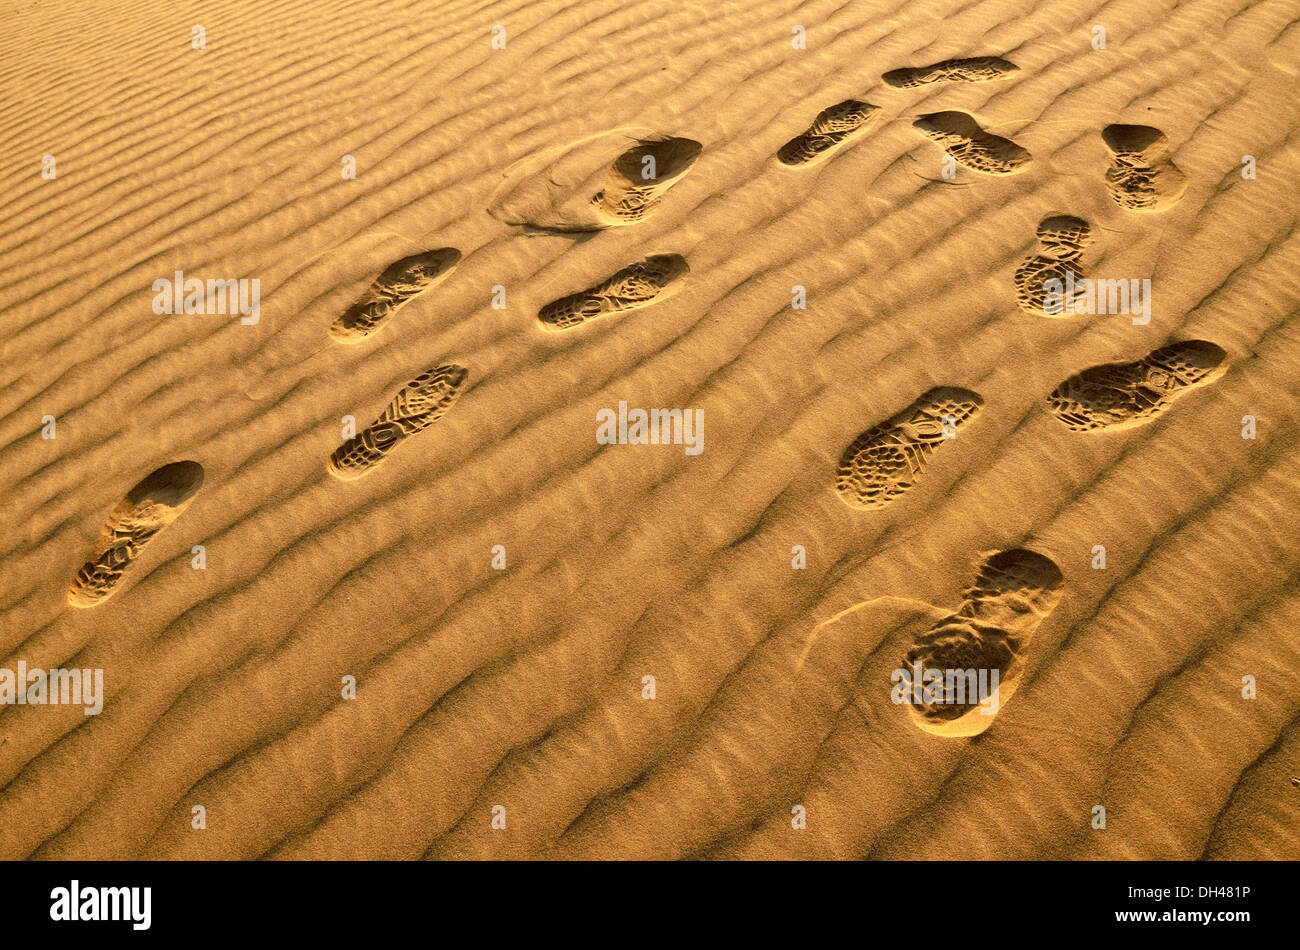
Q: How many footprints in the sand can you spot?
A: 13